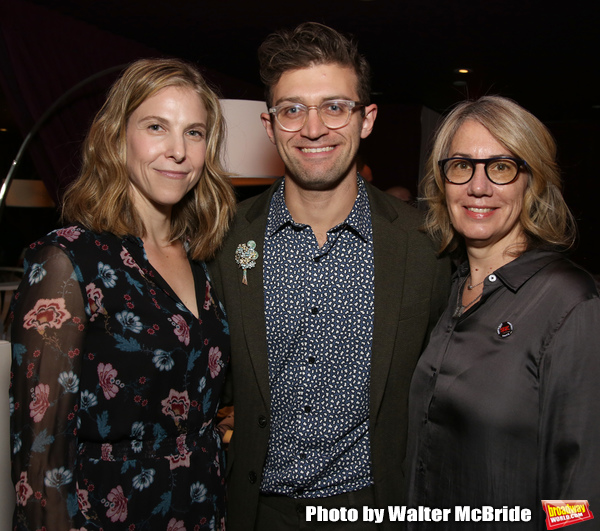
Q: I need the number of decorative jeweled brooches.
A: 1